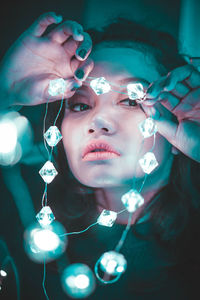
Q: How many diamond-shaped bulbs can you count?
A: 10